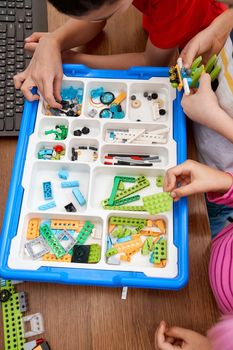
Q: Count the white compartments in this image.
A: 13